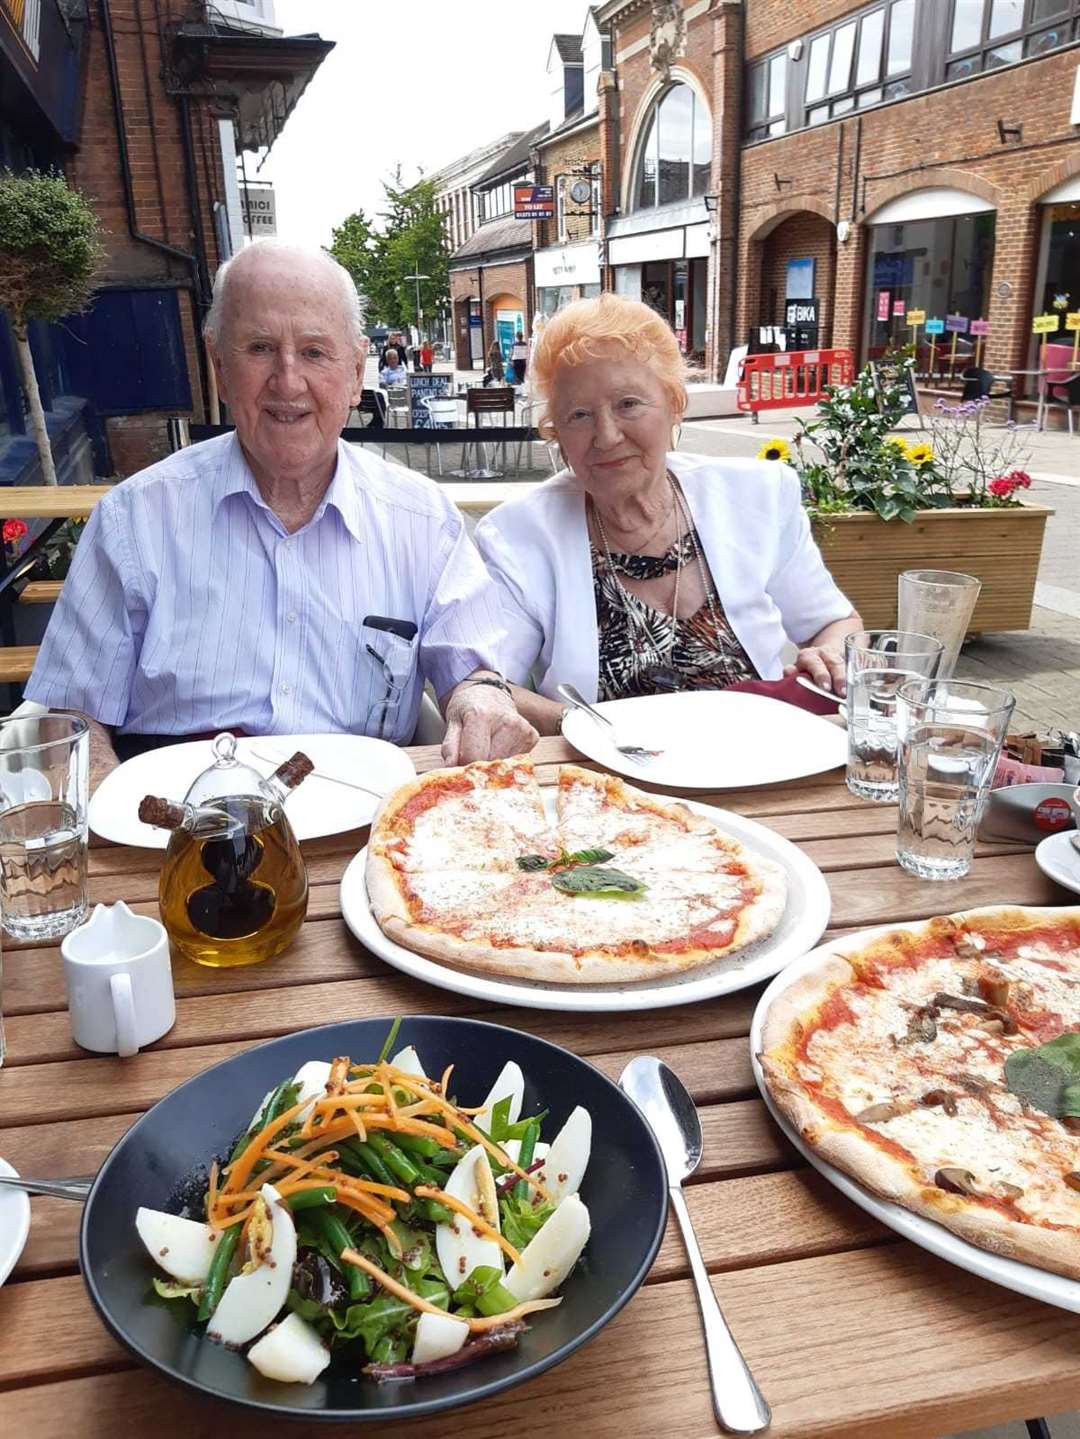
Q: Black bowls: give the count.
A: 1